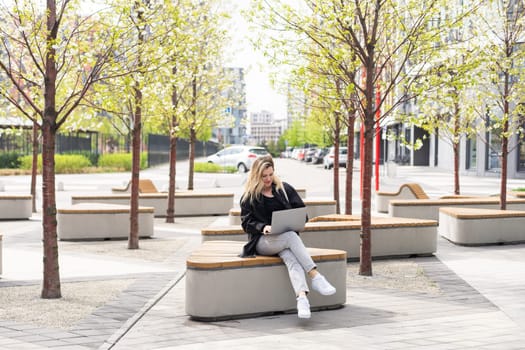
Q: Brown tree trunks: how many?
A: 10